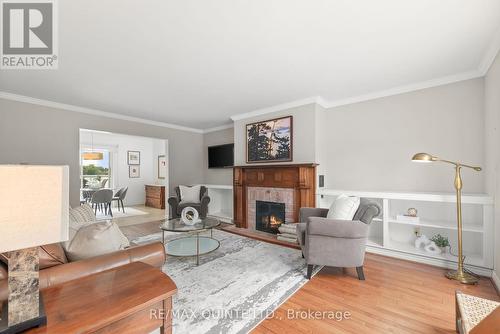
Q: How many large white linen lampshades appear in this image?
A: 1